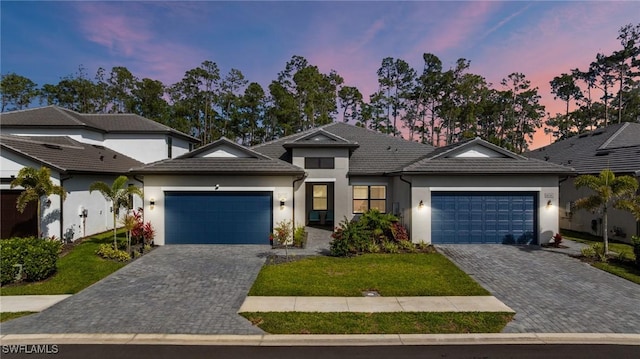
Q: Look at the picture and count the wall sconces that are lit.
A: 4